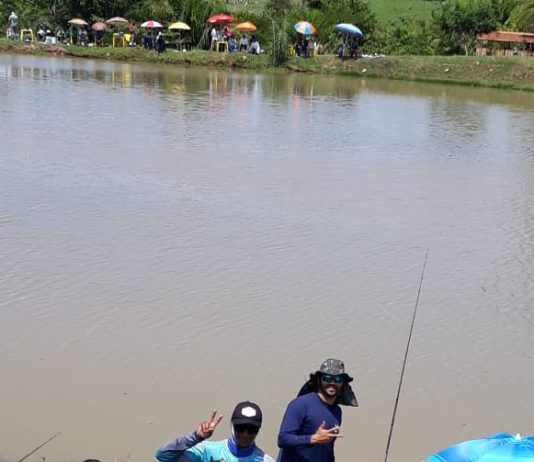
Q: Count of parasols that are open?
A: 10